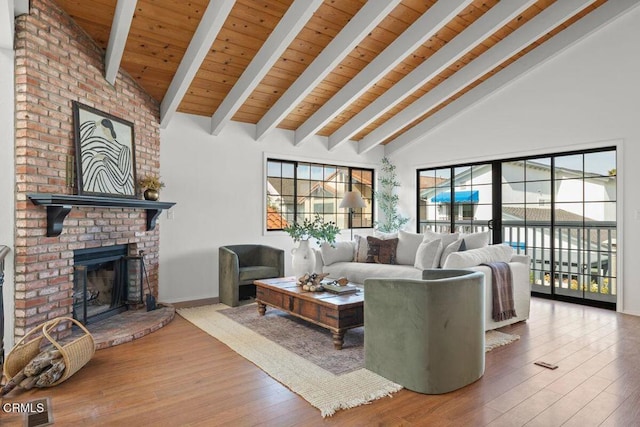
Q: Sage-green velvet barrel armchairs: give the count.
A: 2